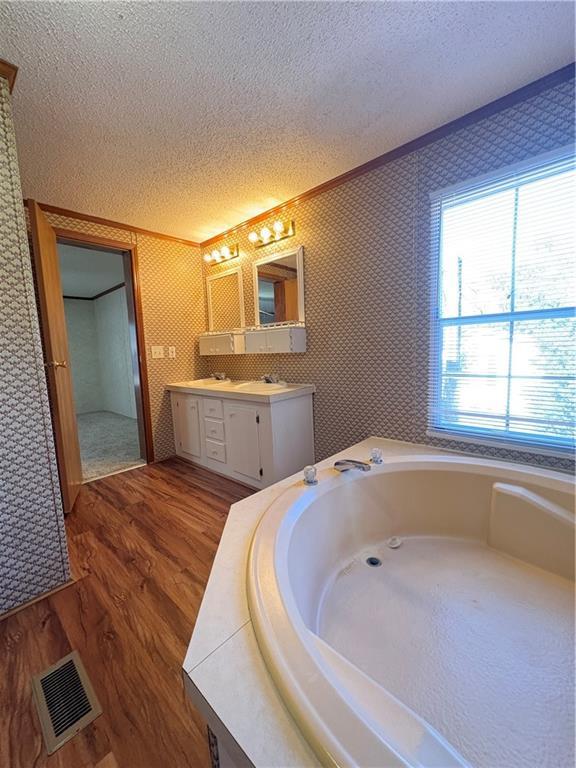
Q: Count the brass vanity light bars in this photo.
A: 2